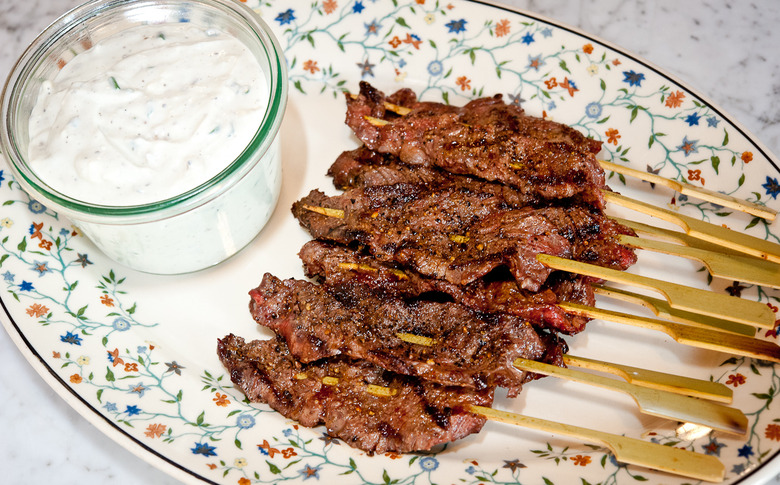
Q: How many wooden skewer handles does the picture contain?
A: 10